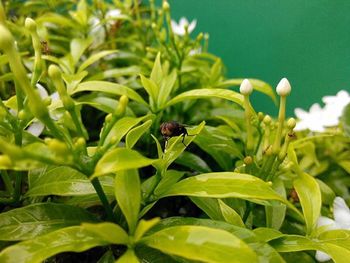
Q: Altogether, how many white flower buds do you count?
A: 2